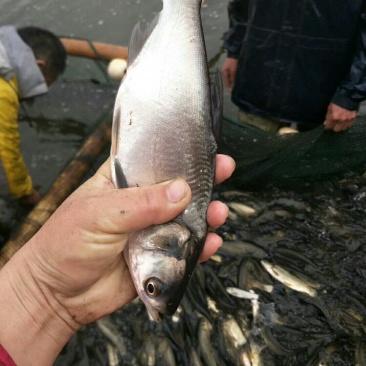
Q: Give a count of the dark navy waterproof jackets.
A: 1